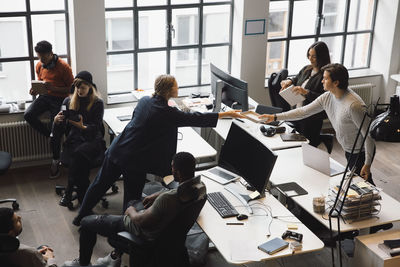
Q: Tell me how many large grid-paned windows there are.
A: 3